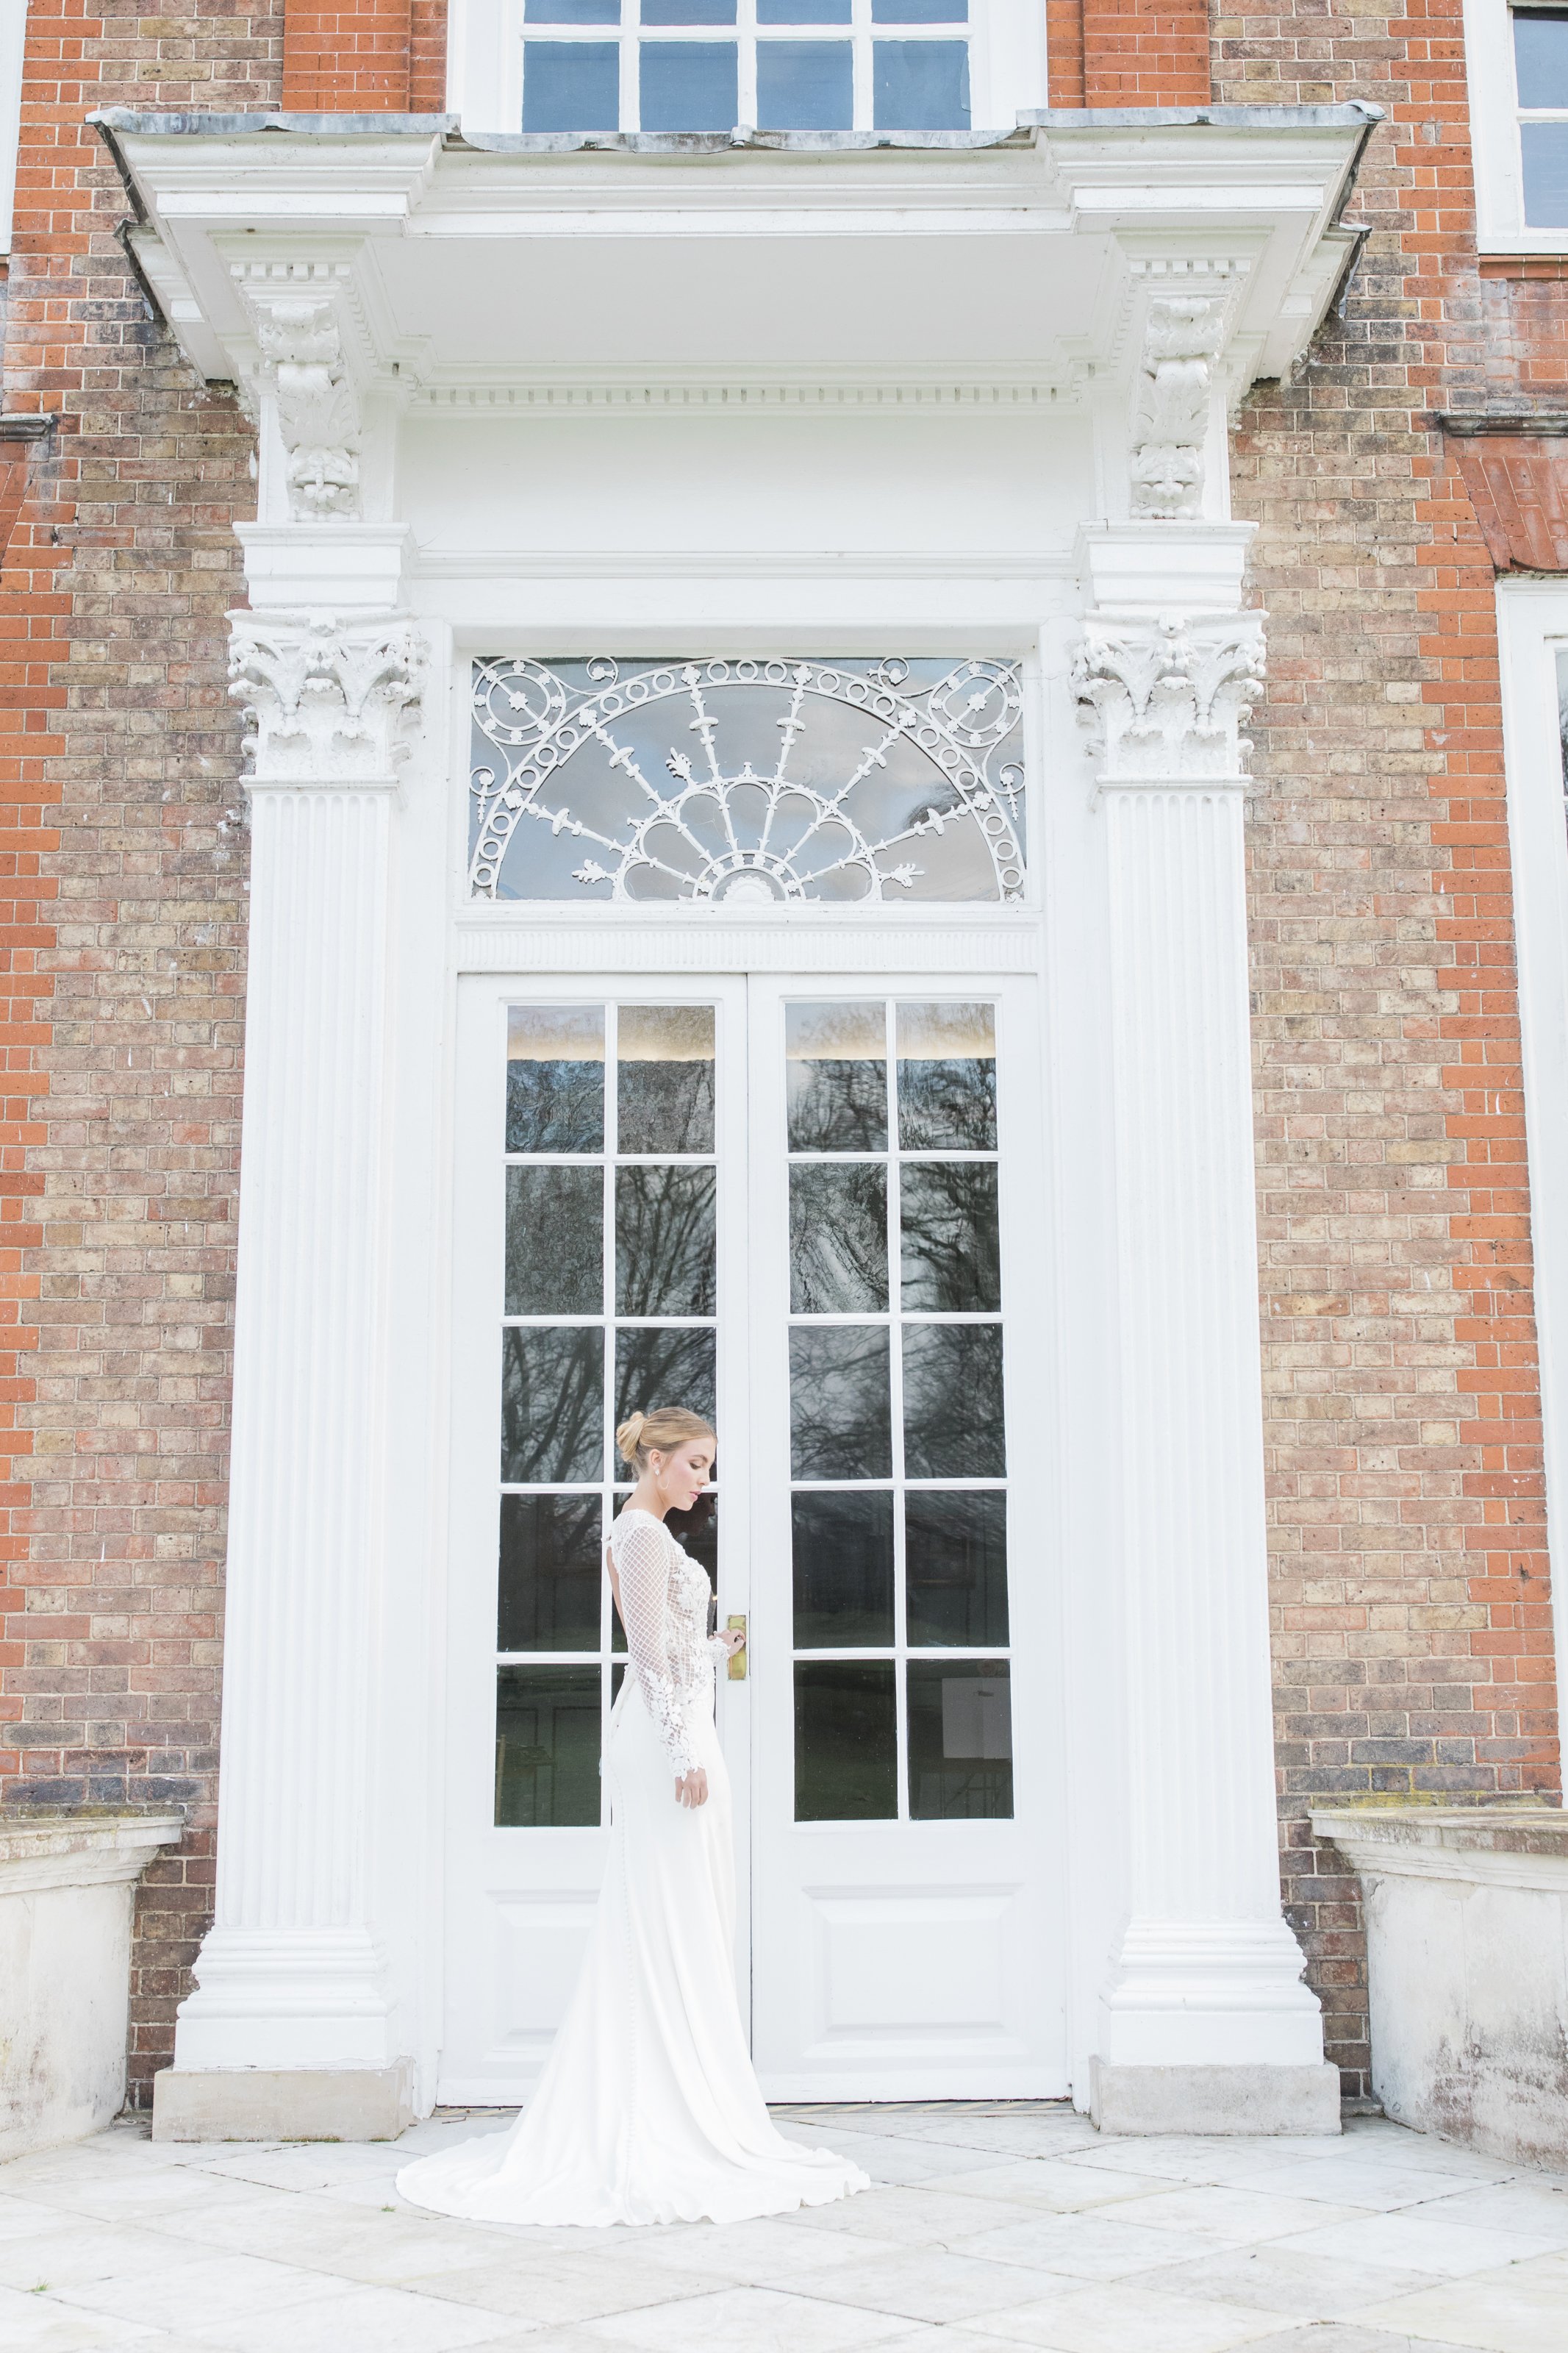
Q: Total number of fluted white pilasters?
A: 2